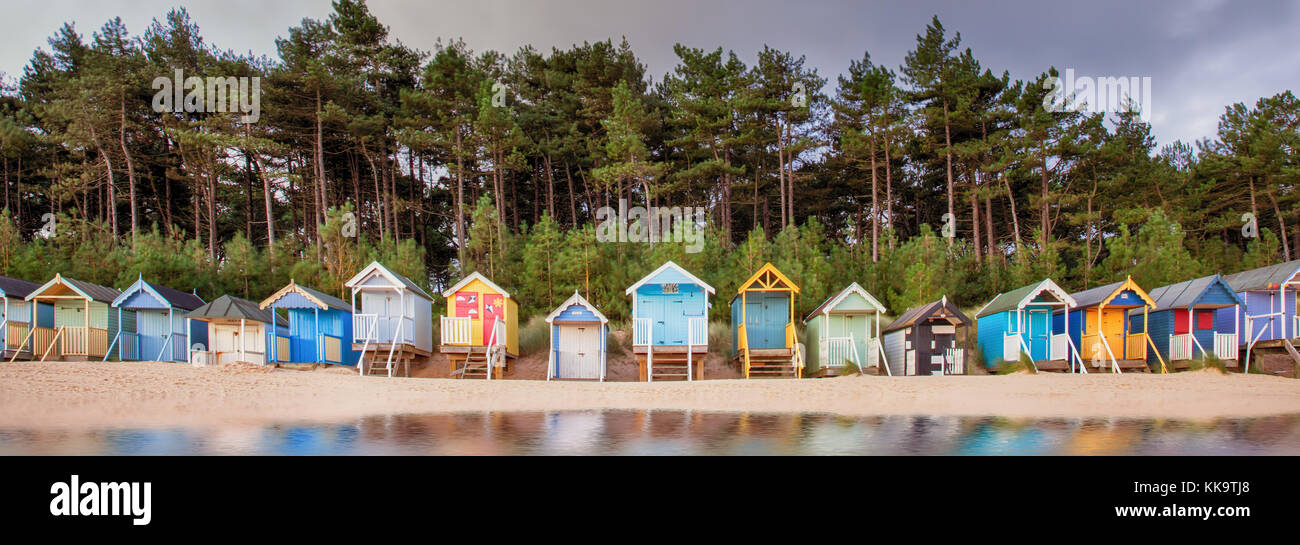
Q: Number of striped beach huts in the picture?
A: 0